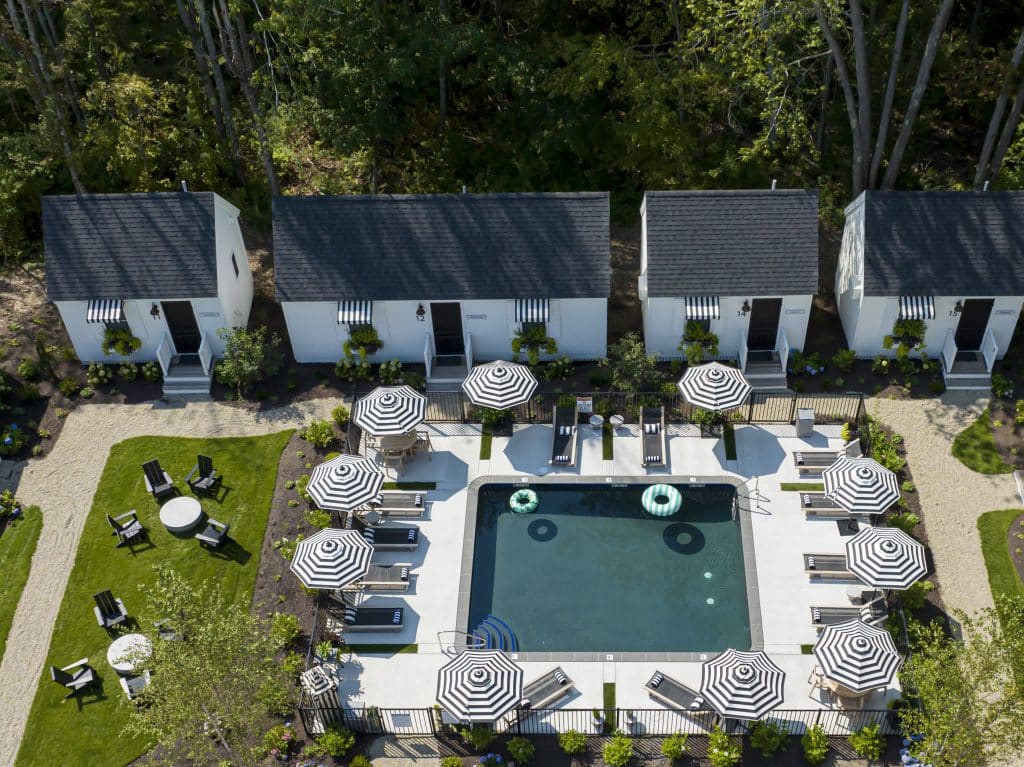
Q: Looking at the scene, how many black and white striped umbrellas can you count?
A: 10